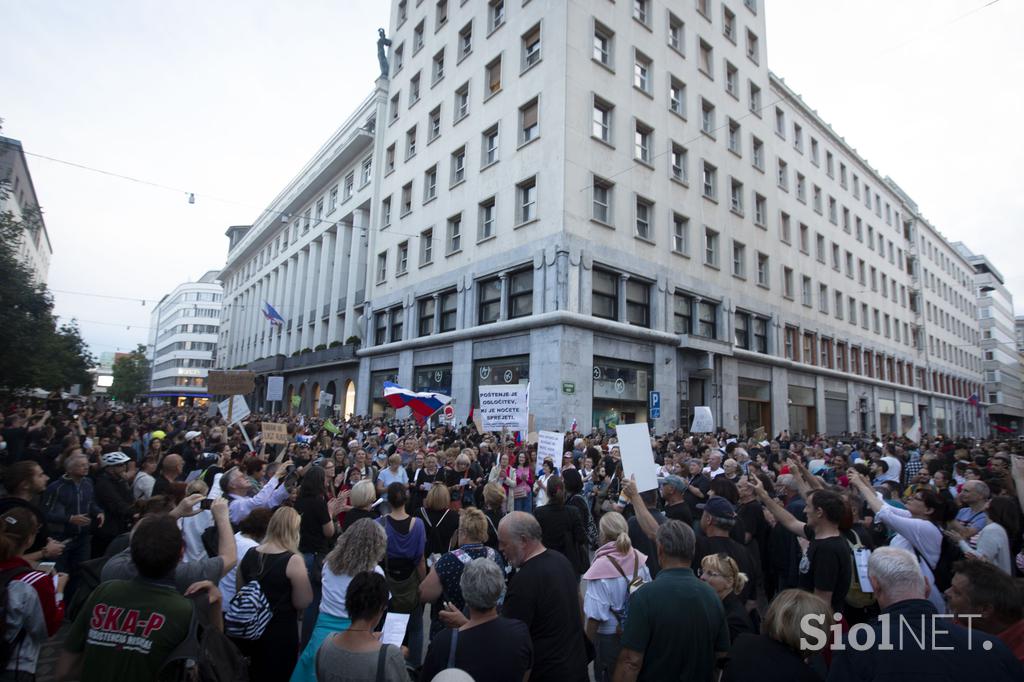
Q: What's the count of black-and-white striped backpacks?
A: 1